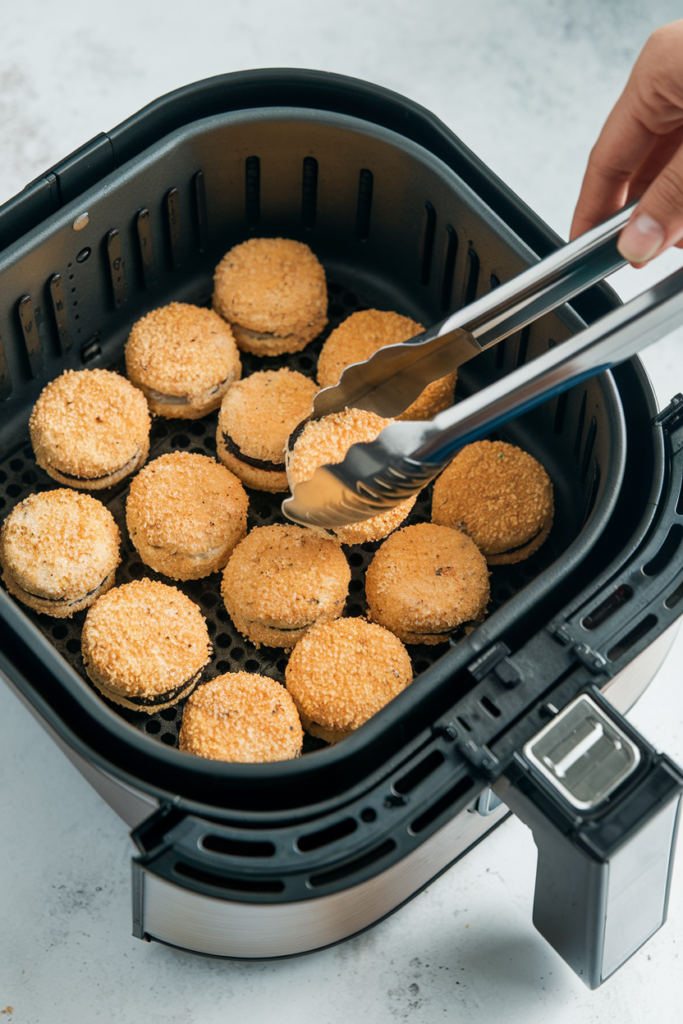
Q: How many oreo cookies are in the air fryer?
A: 14